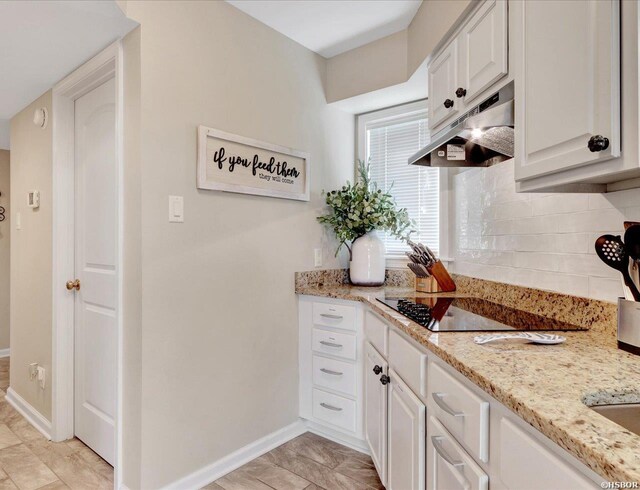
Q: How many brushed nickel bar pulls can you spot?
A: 6